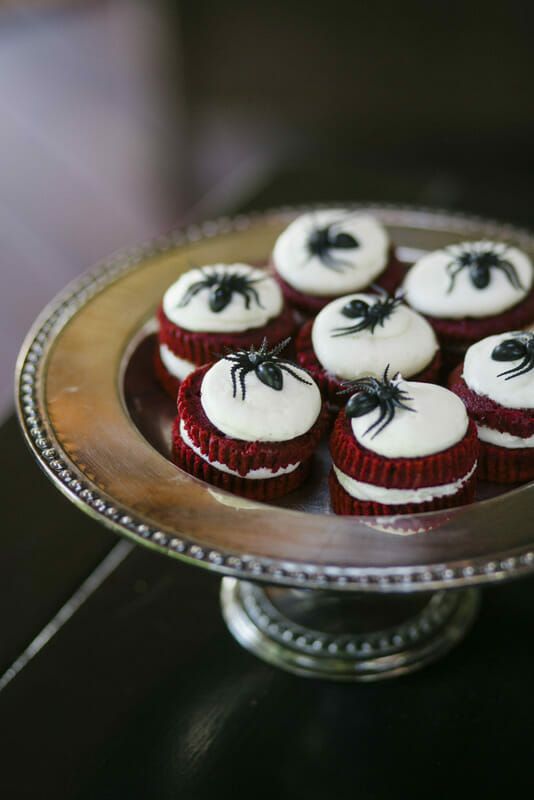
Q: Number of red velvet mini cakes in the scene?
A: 7